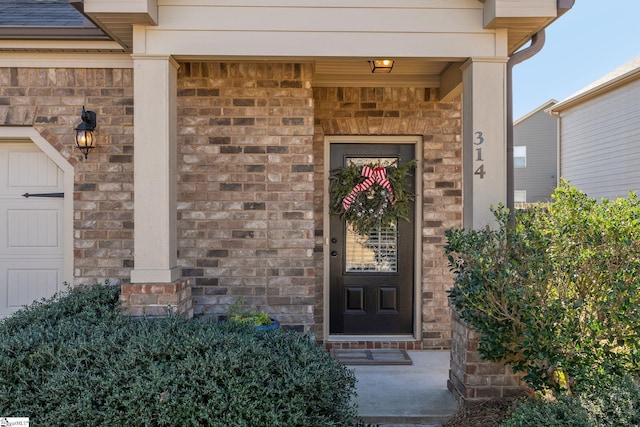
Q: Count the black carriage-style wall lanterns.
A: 1